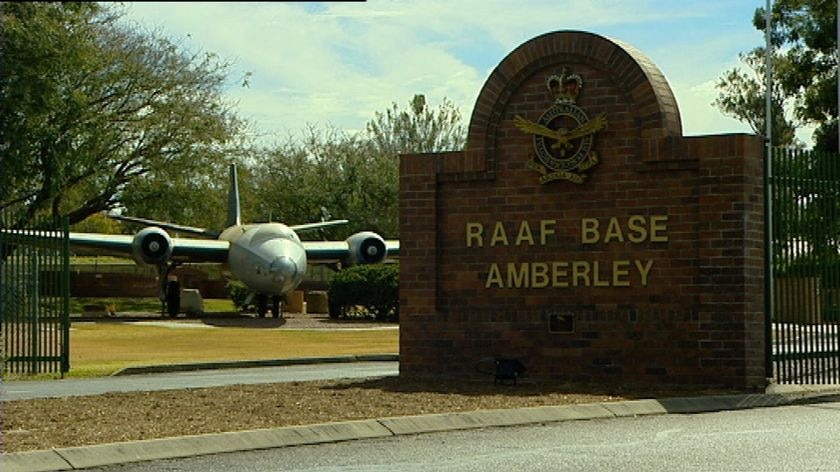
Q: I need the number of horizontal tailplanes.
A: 2